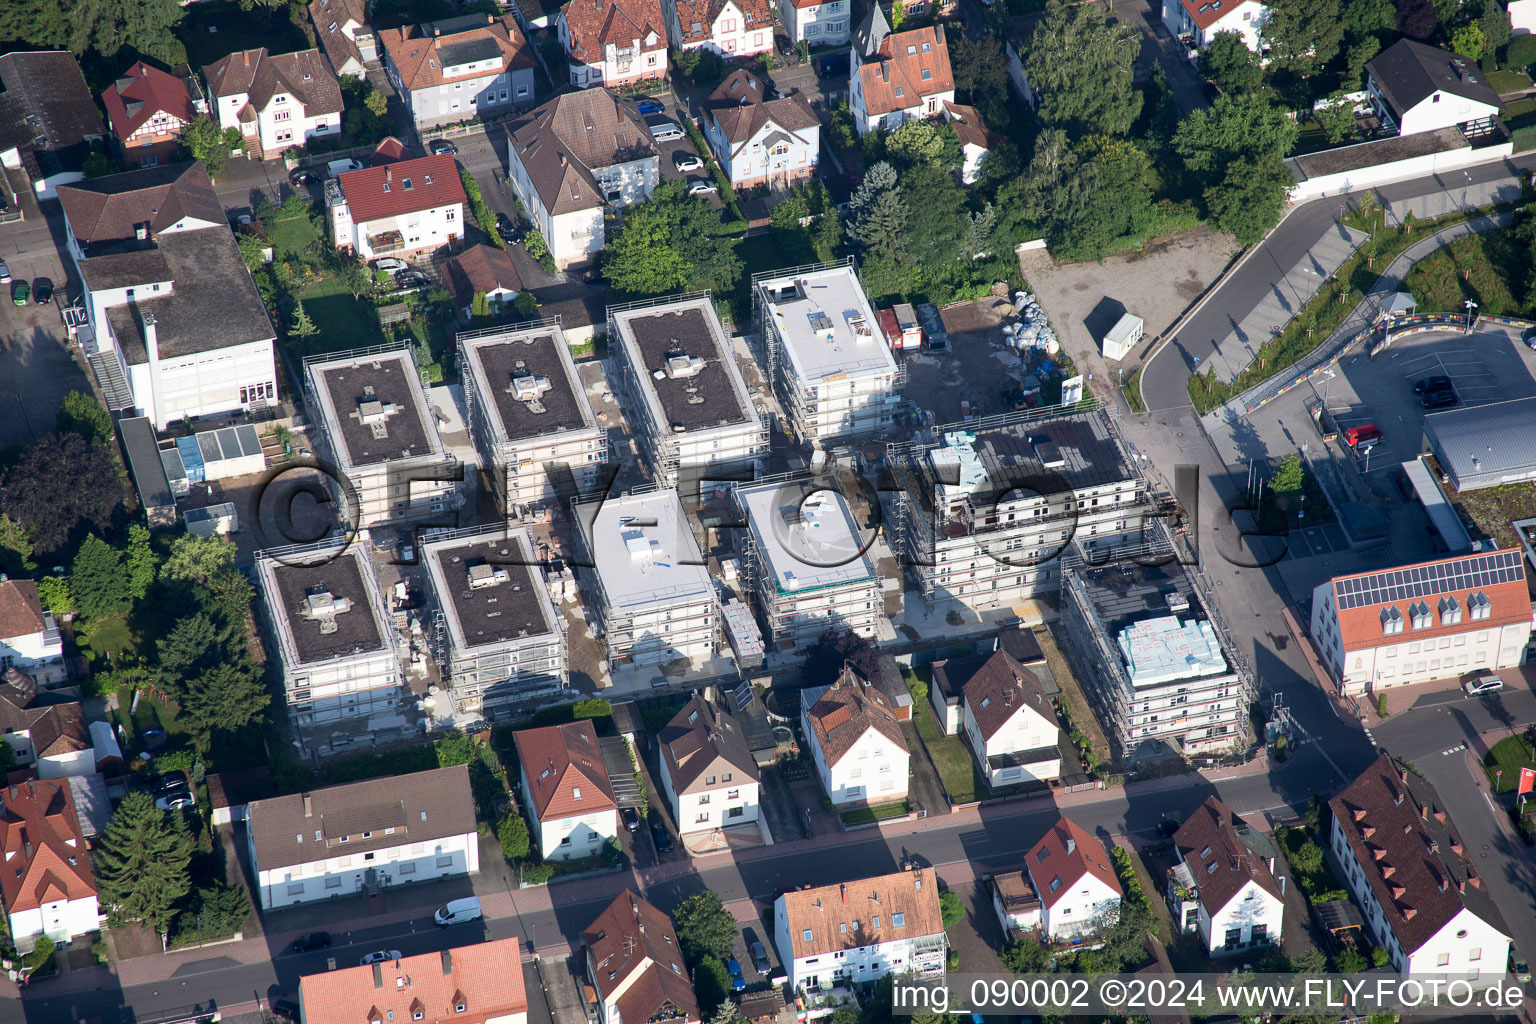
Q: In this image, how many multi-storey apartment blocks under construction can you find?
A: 10